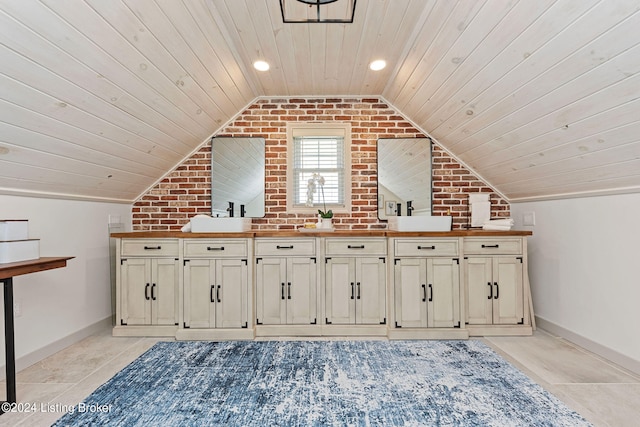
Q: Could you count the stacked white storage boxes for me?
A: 2